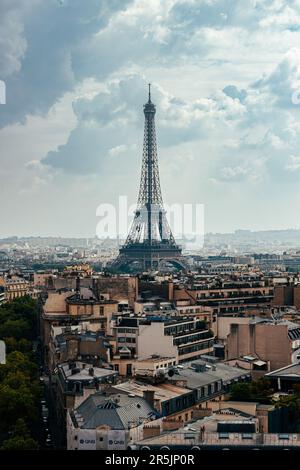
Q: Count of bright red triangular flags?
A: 0